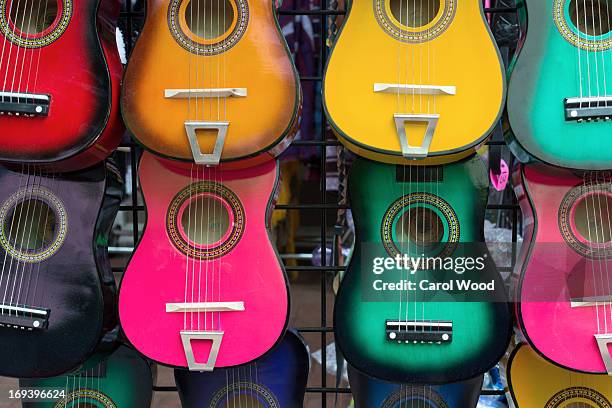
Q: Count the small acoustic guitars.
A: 12